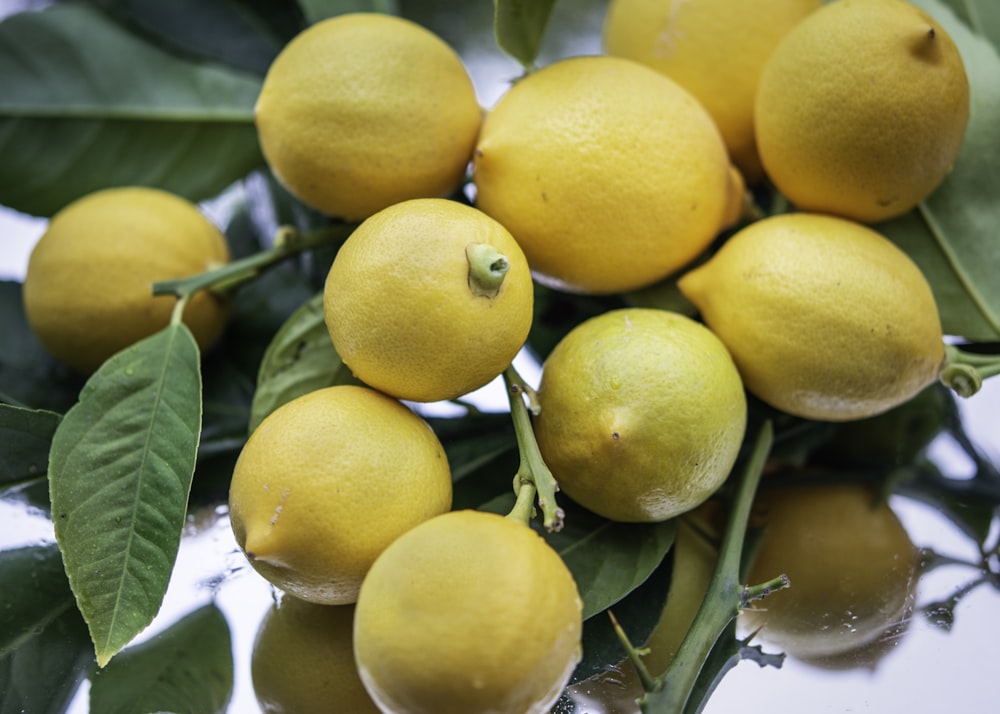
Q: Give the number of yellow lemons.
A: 10